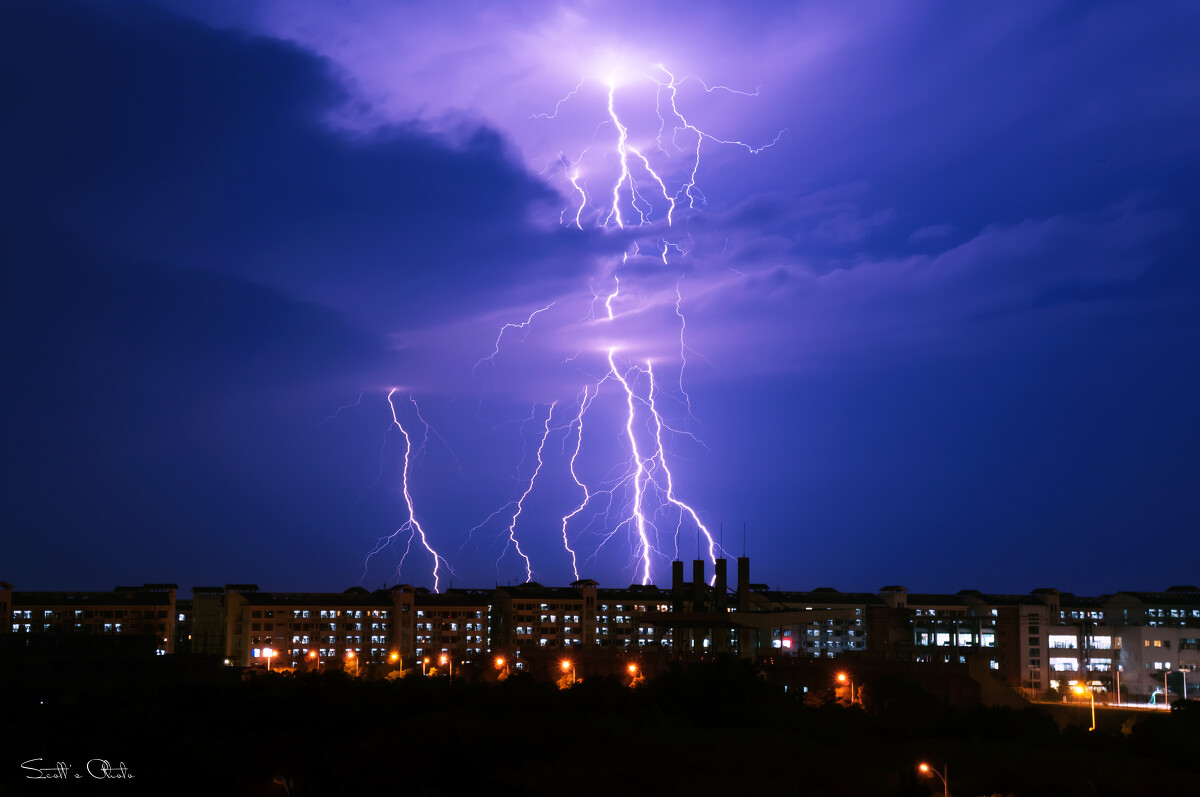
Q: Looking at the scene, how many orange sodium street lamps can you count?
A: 12